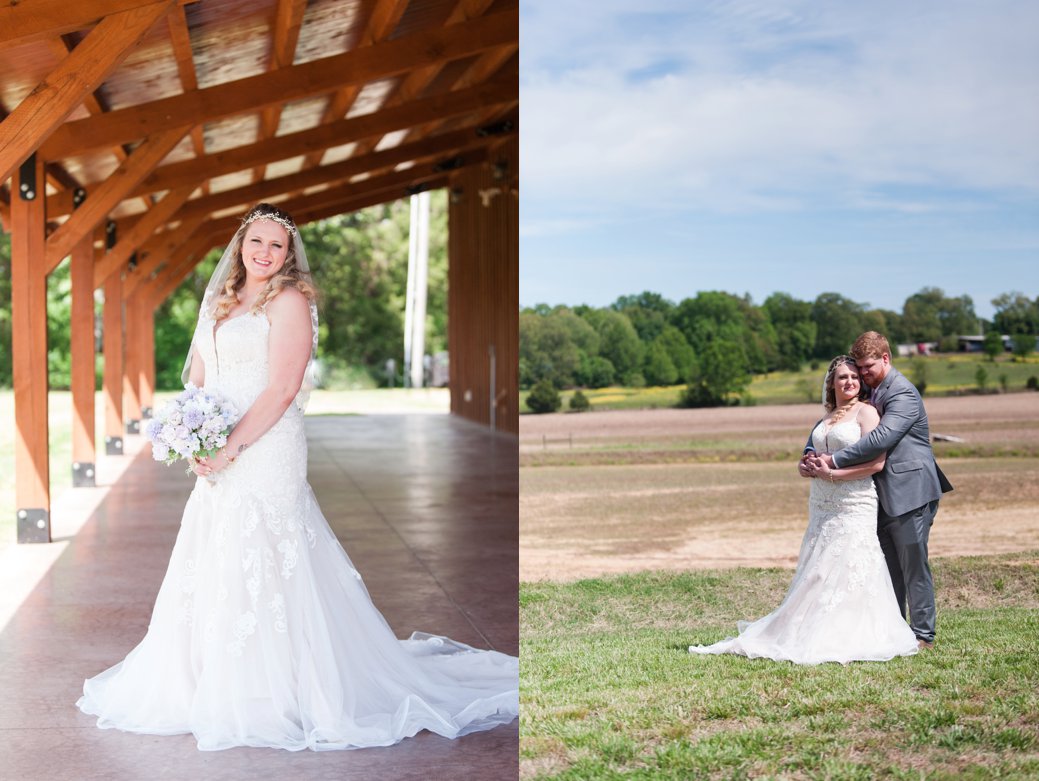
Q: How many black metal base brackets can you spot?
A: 5